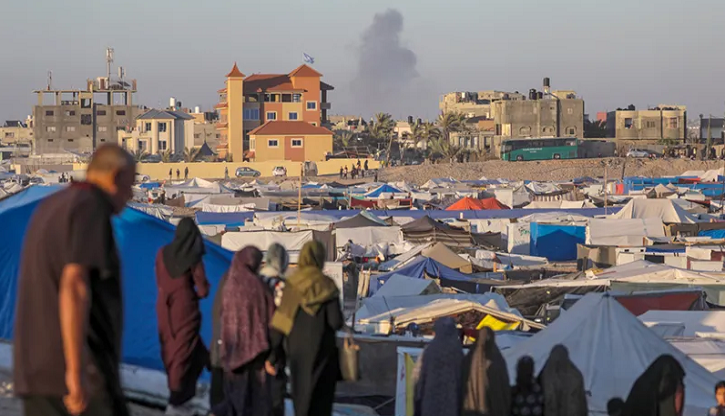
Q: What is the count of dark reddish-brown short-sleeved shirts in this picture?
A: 1